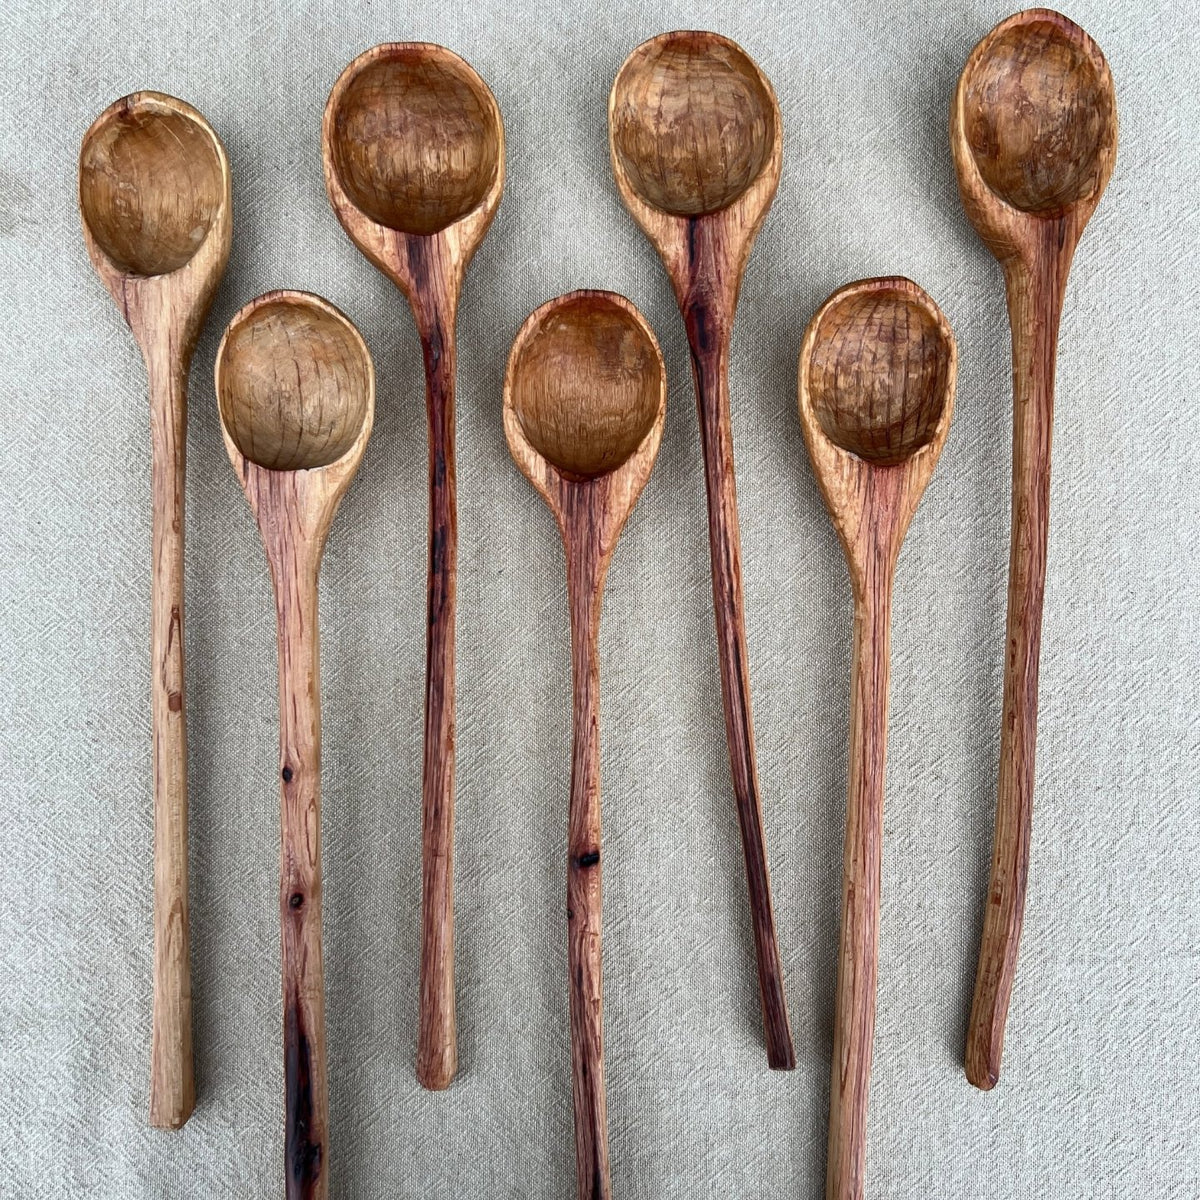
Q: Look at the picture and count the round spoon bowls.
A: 7